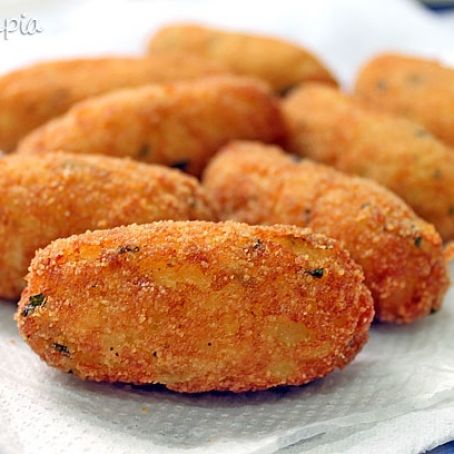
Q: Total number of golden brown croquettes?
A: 8